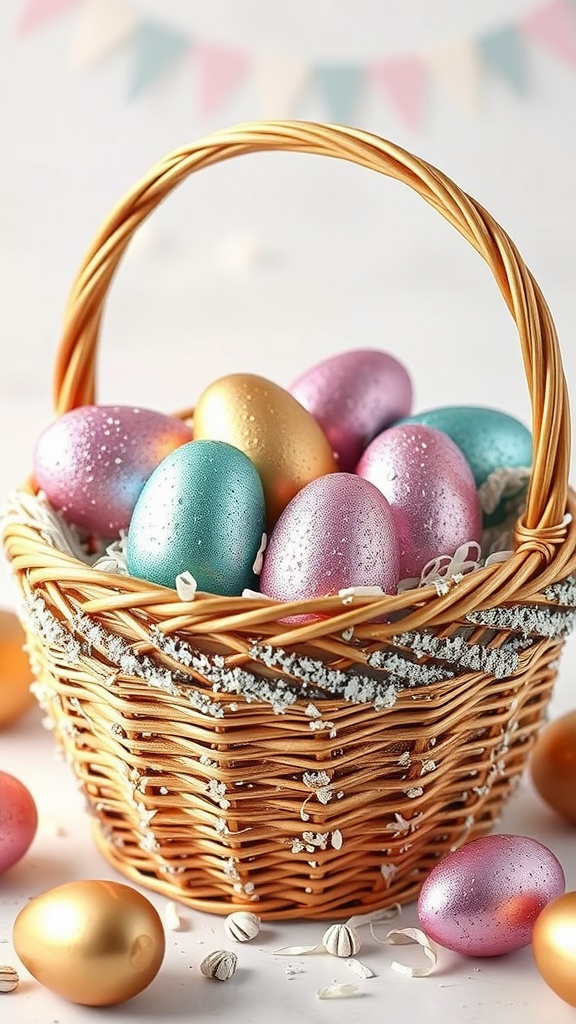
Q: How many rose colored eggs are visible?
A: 6